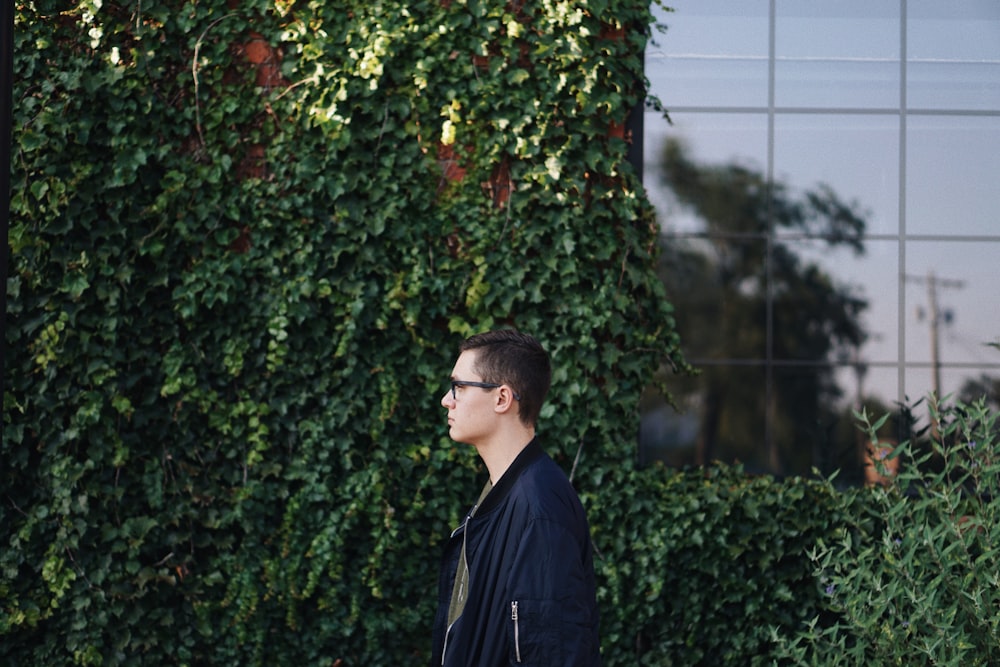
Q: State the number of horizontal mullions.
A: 3